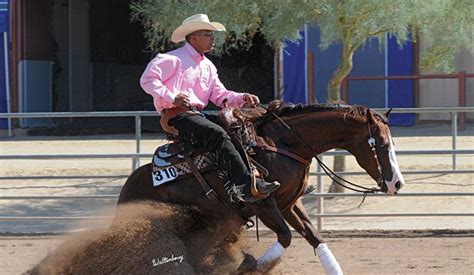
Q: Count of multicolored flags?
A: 0